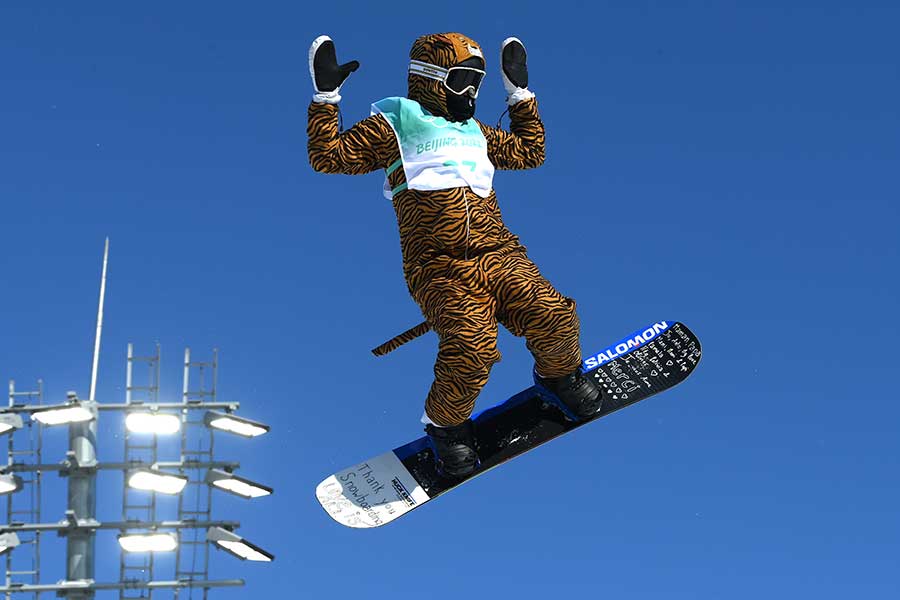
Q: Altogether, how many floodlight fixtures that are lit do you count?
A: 10